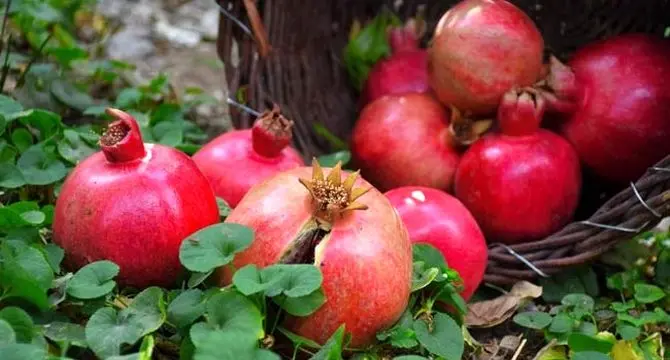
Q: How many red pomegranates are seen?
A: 9